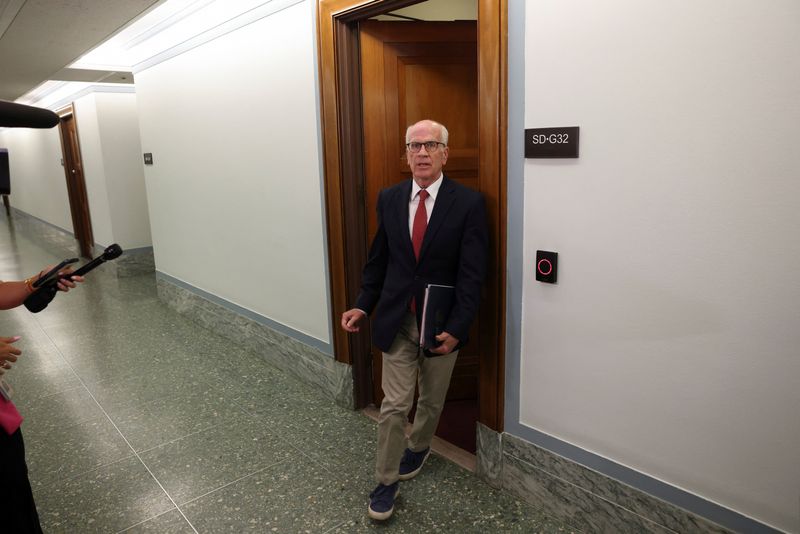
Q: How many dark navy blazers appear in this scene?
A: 1